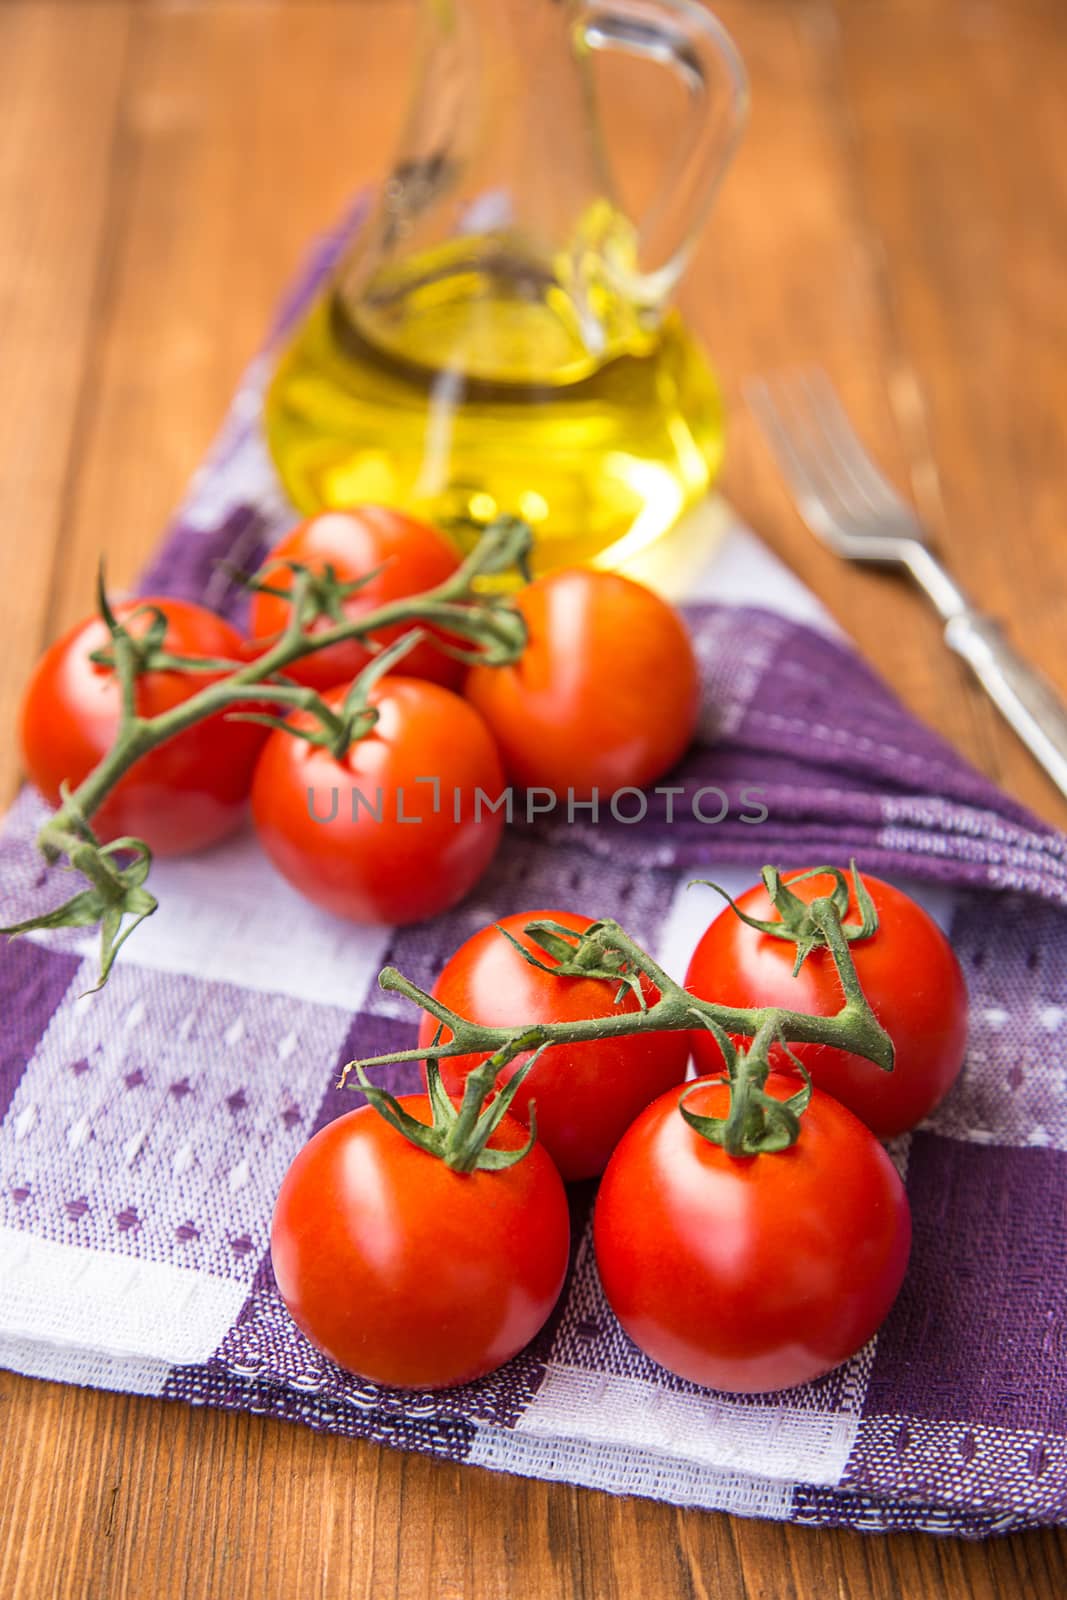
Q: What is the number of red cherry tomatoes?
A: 8